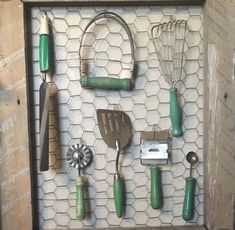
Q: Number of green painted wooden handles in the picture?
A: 7